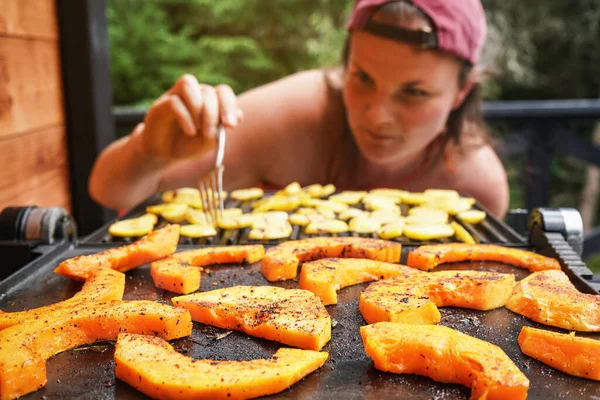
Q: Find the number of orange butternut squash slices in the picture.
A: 13